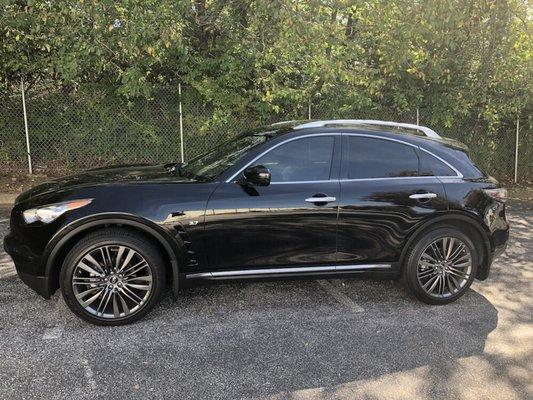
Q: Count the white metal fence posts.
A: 5